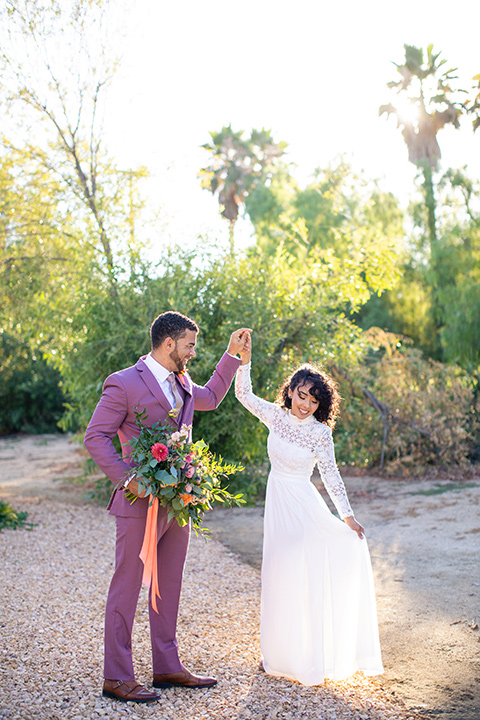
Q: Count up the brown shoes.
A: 2